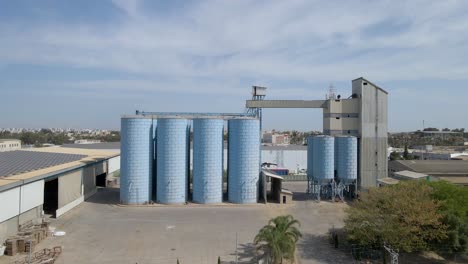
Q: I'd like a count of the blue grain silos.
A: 6